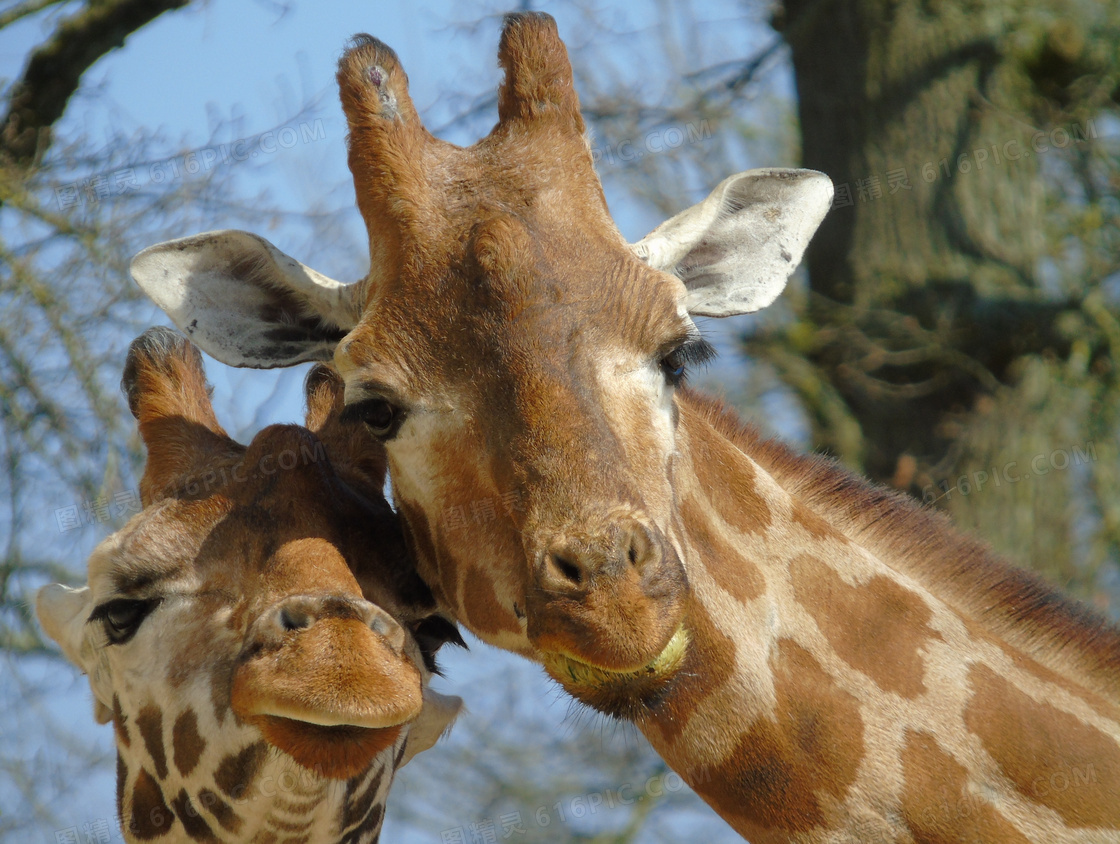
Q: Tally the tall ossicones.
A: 4